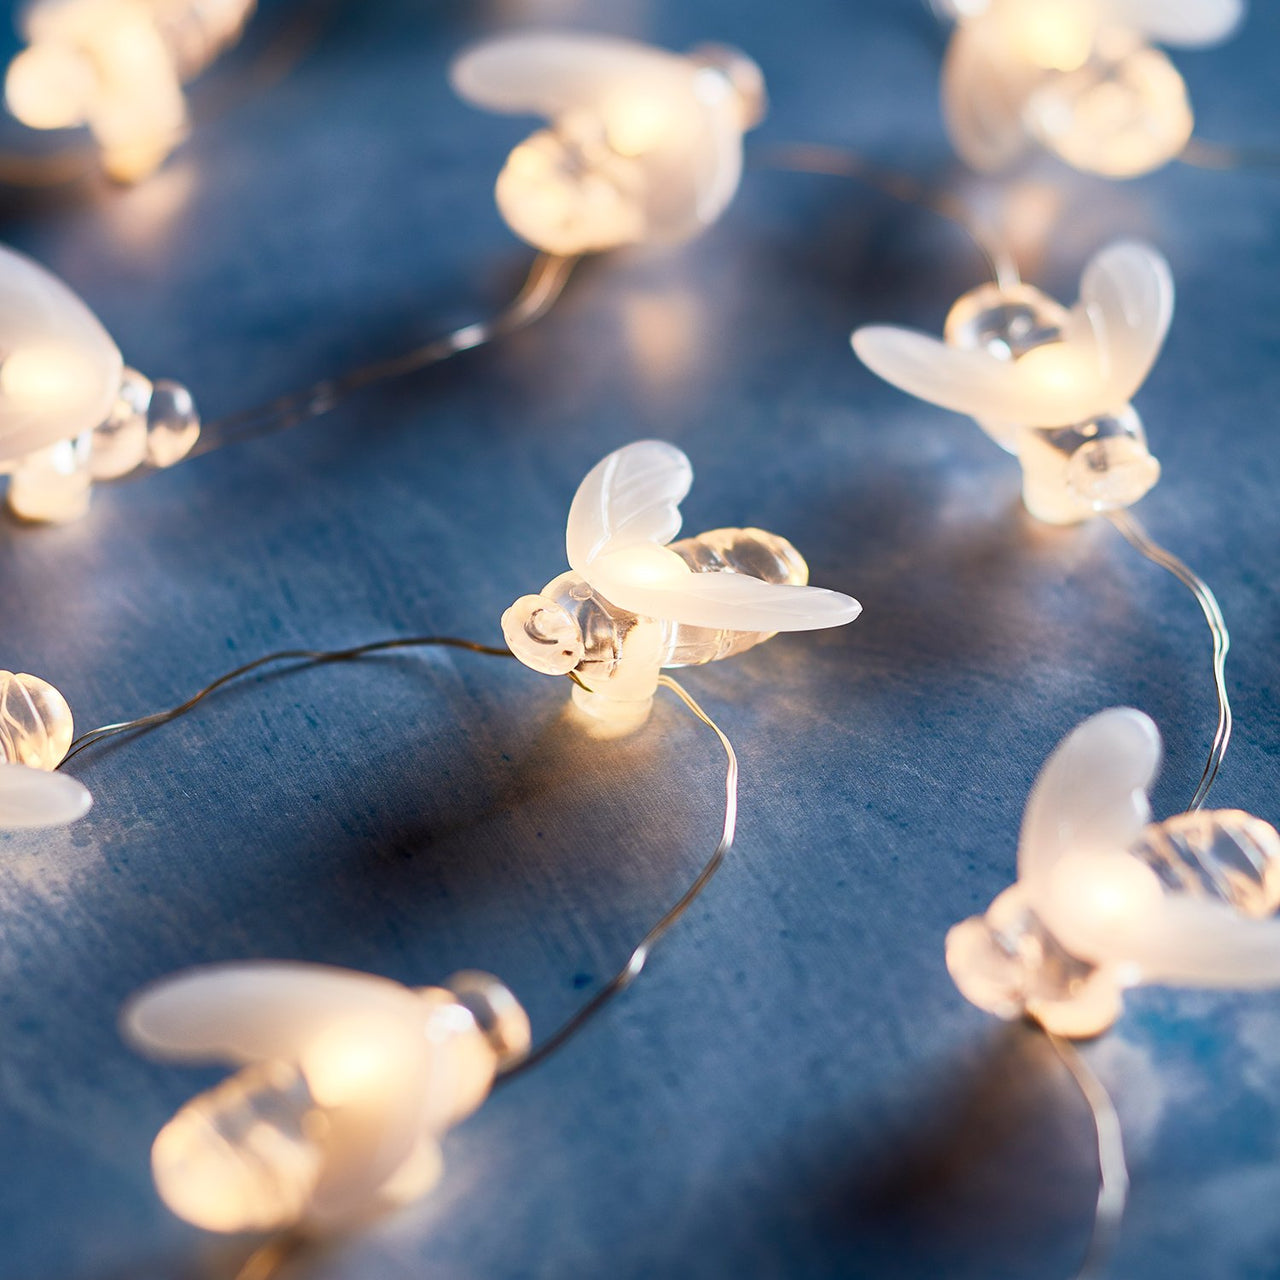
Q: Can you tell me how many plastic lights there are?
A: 9